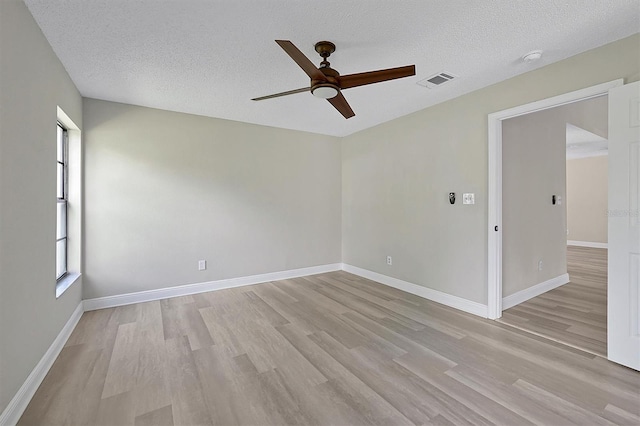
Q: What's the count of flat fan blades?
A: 4